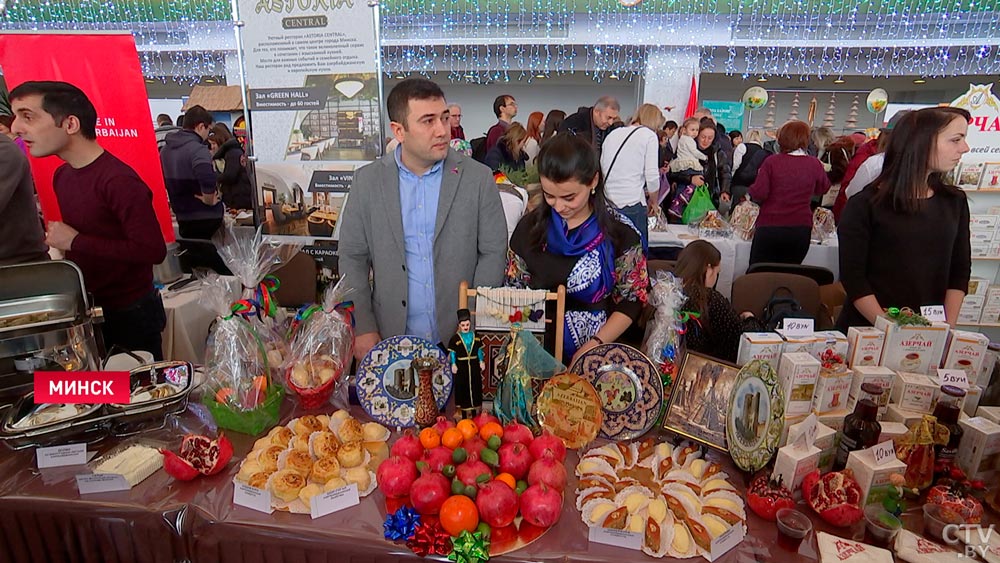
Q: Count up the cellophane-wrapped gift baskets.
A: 4